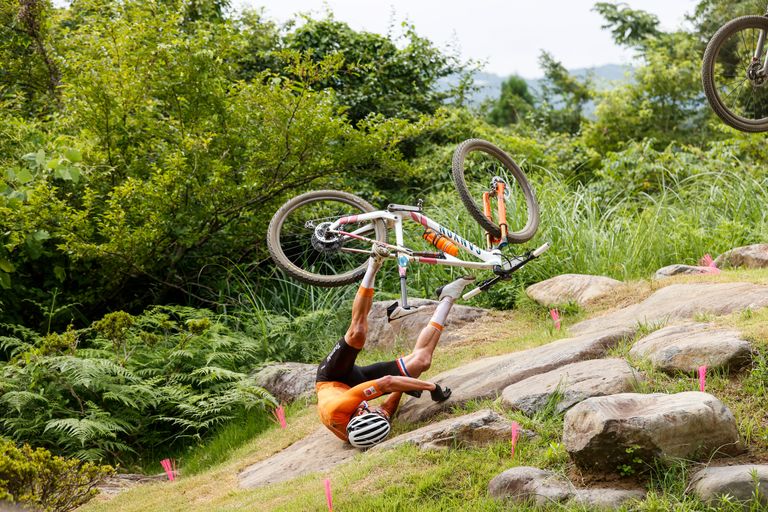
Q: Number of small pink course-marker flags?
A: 7